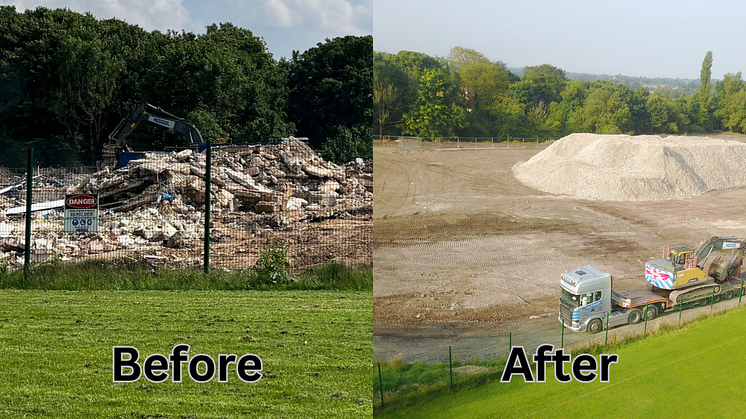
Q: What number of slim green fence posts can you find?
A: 11